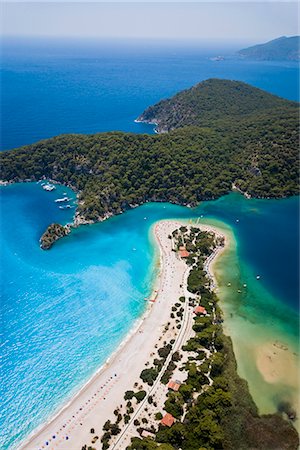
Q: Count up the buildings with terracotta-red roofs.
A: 4